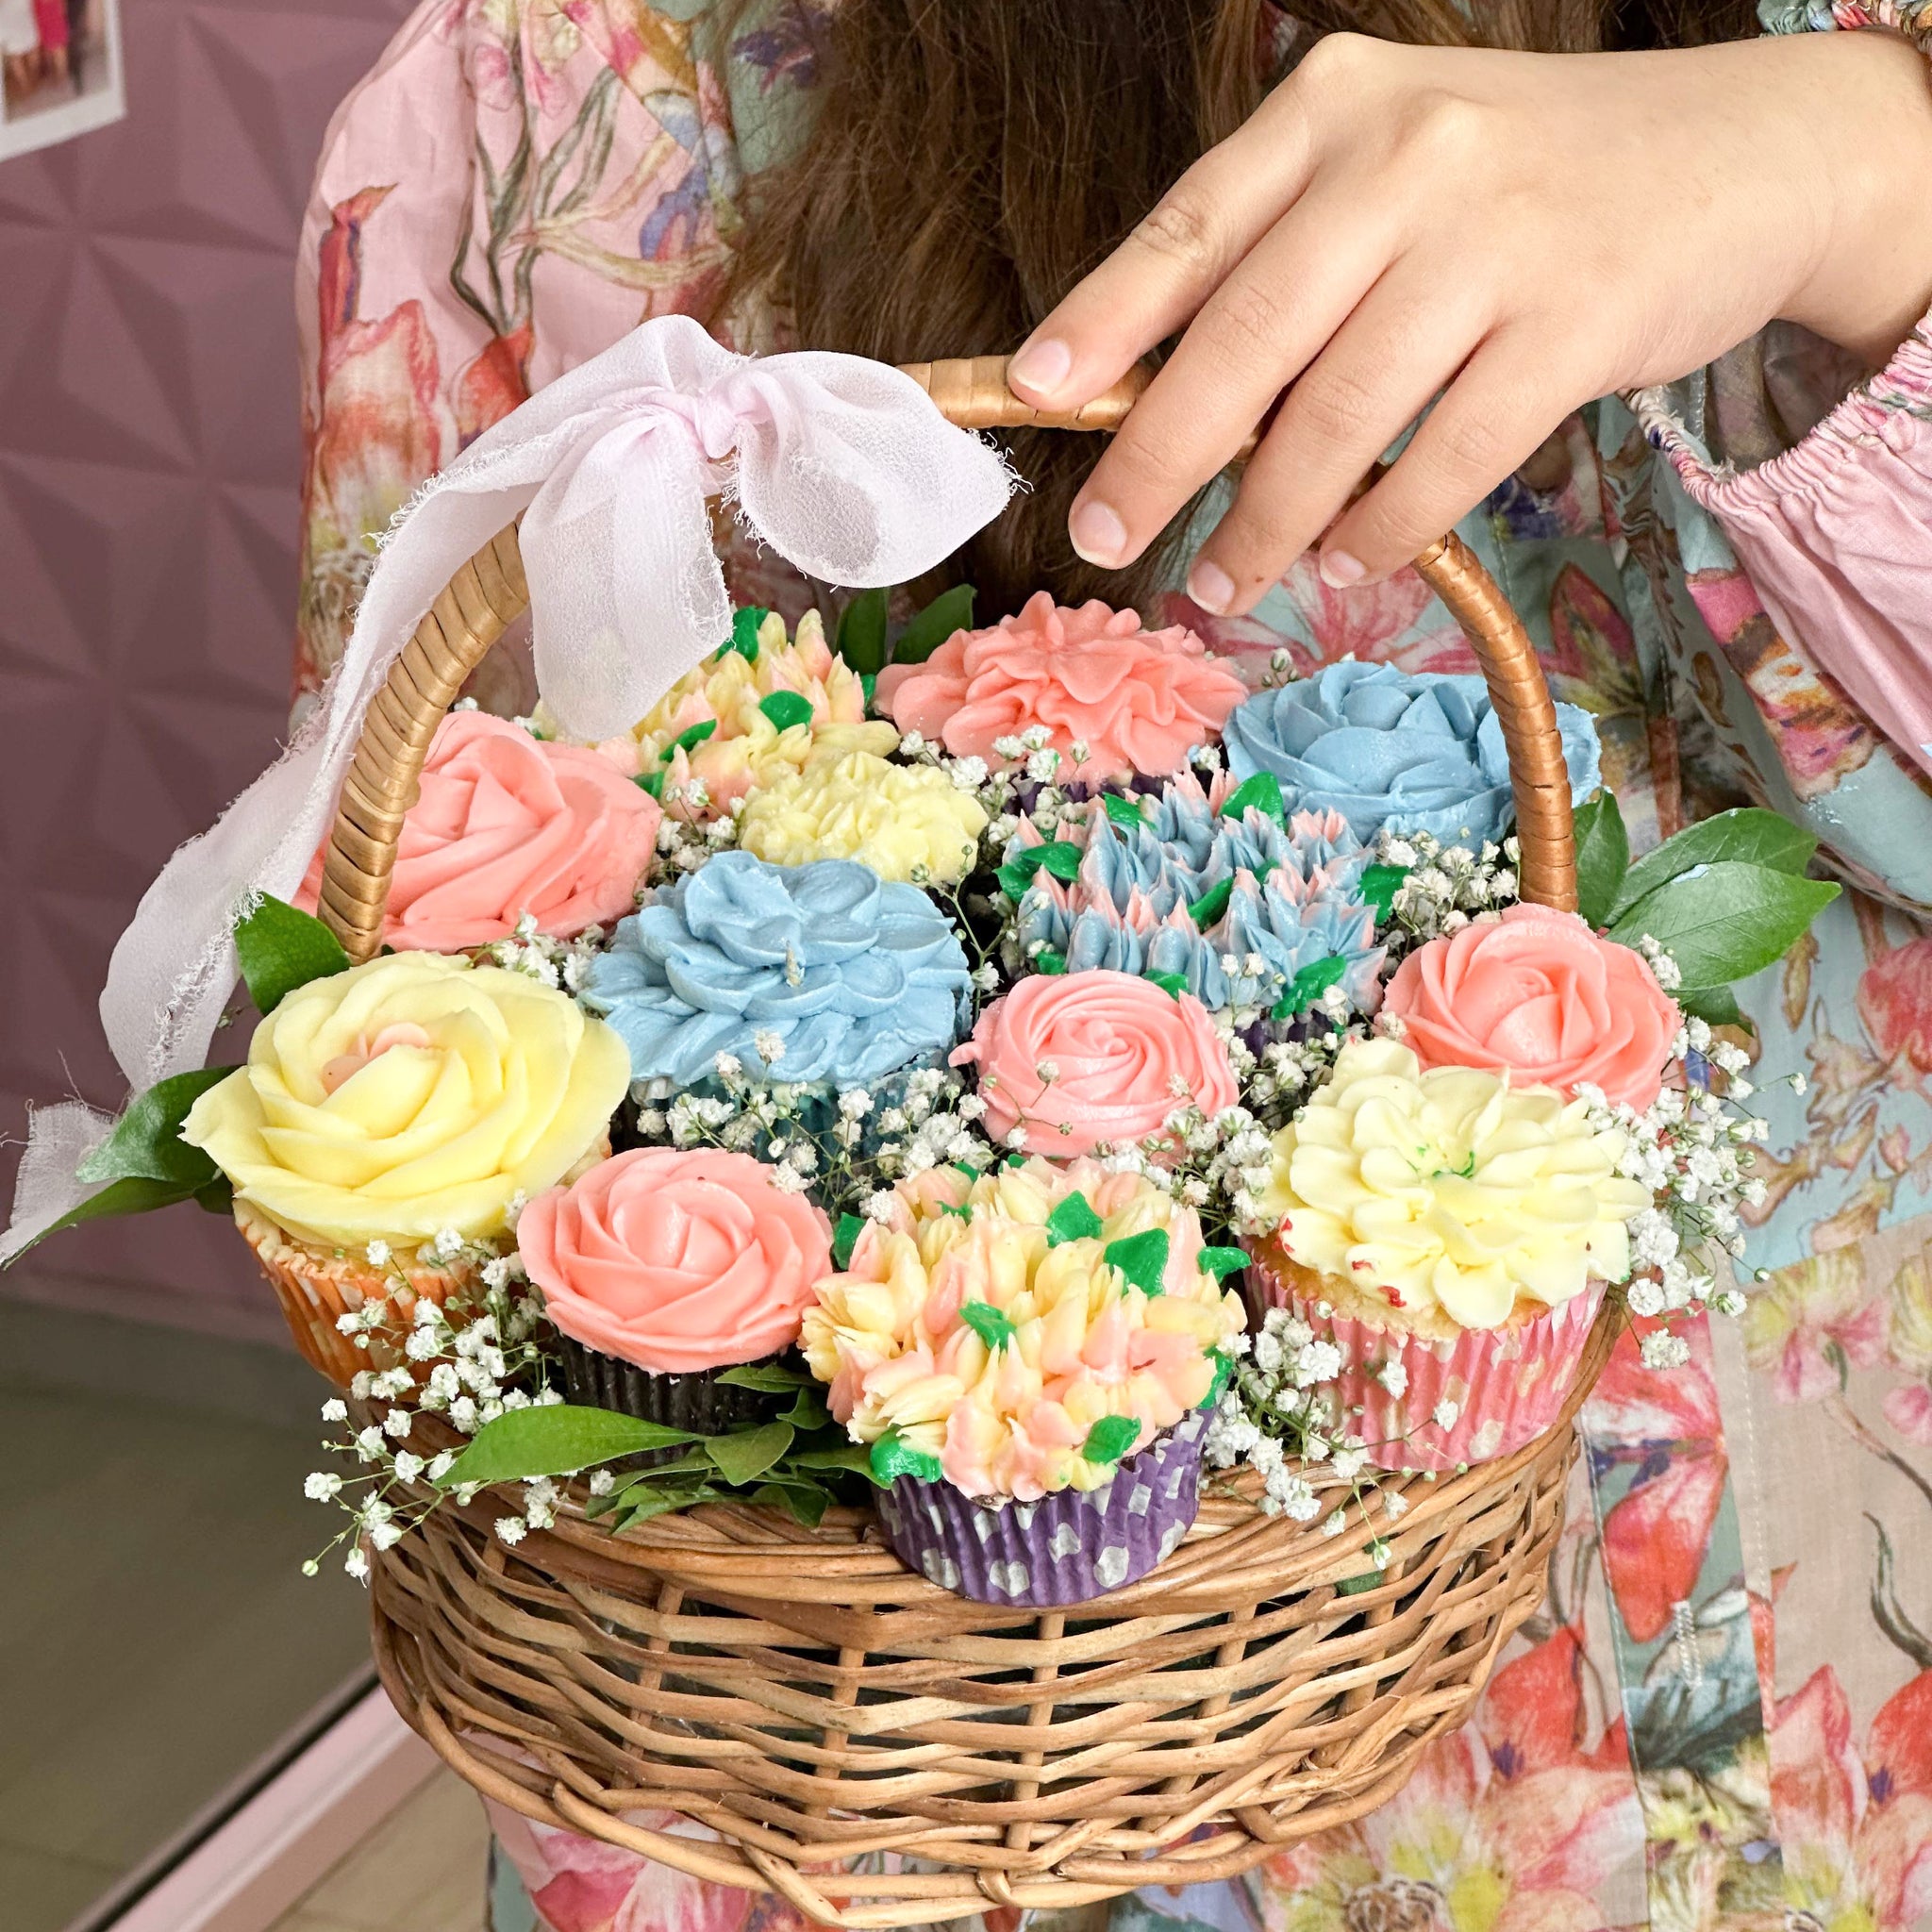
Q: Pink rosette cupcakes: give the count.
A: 4